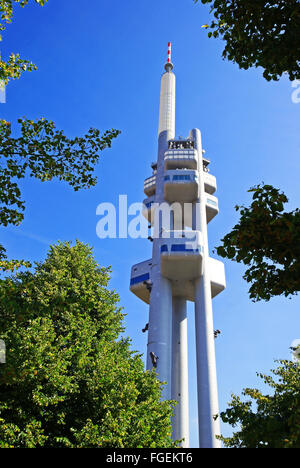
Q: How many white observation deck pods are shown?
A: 9